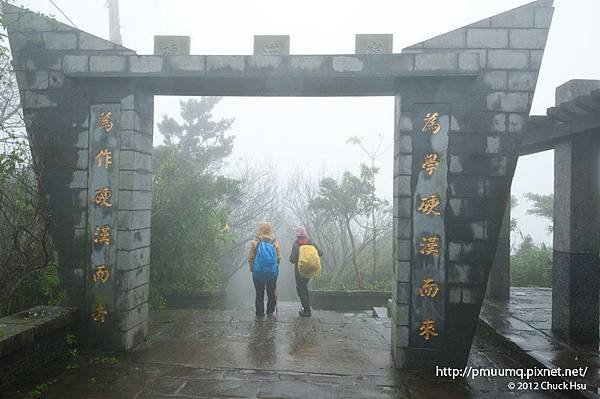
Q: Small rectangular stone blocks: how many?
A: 3